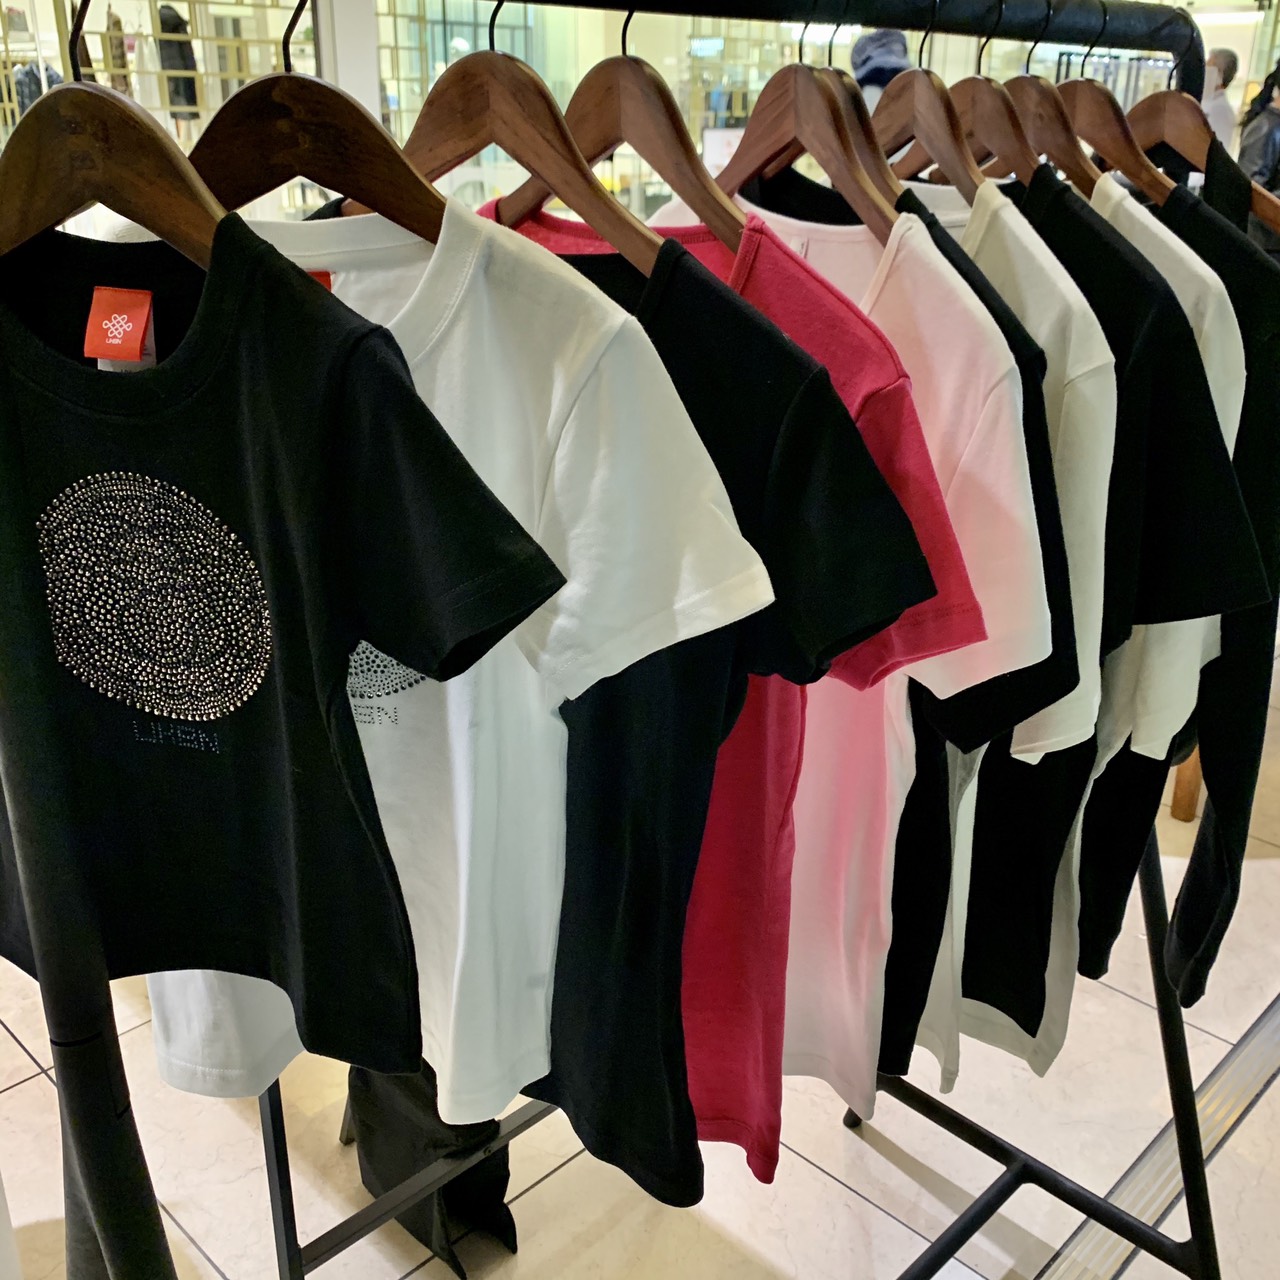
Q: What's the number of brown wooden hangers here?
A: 11